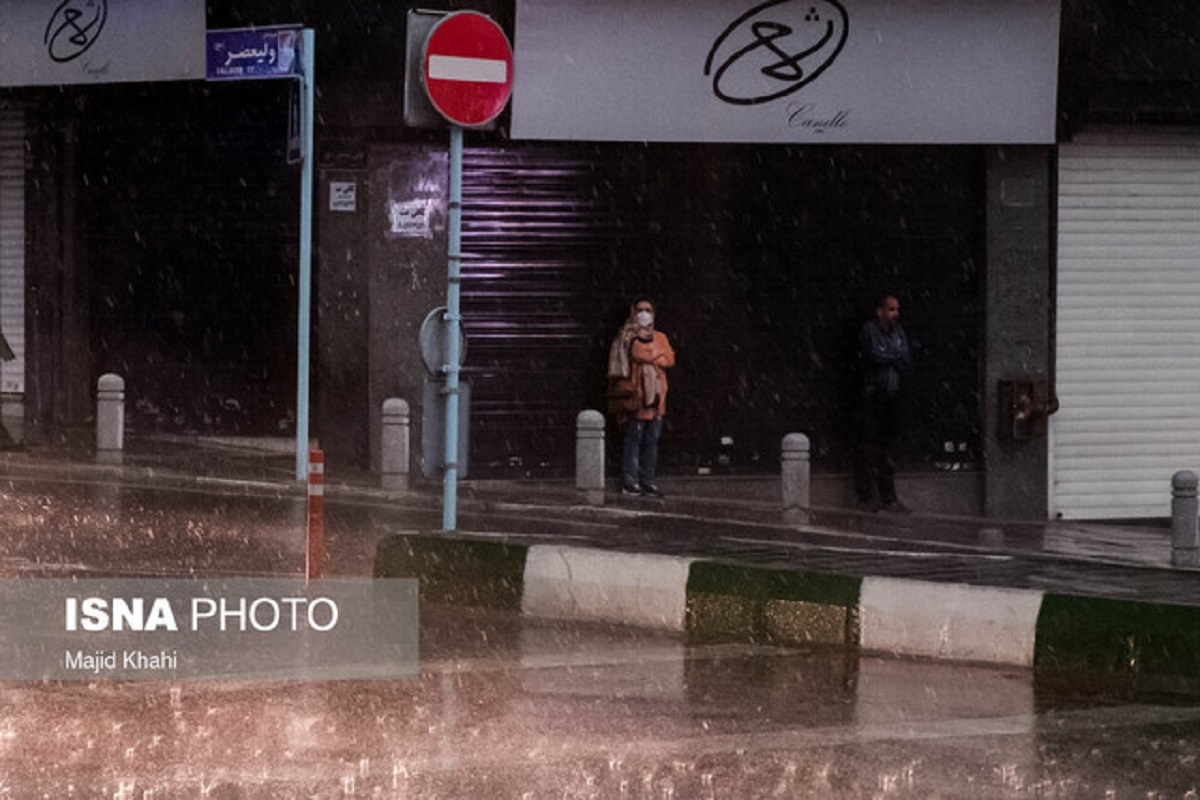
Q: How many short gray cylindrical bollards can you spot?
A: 5